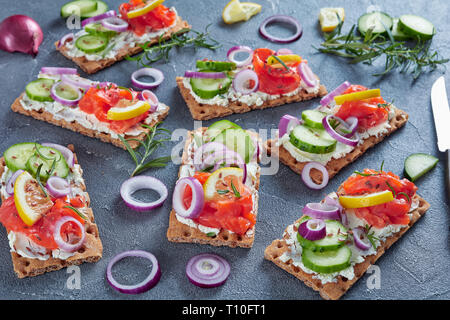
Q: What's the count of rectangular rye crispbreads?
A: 7